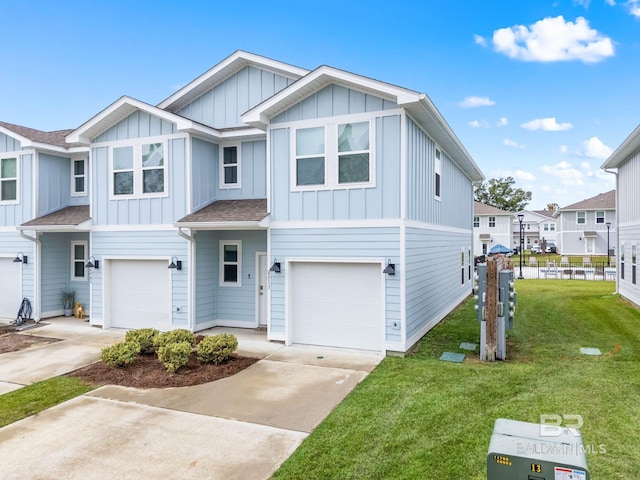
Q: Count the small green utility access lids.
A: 3